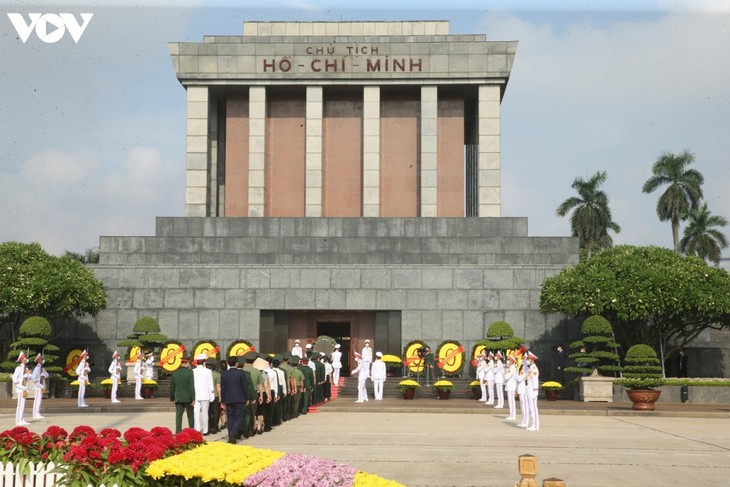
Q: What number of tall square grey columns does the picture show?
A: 6